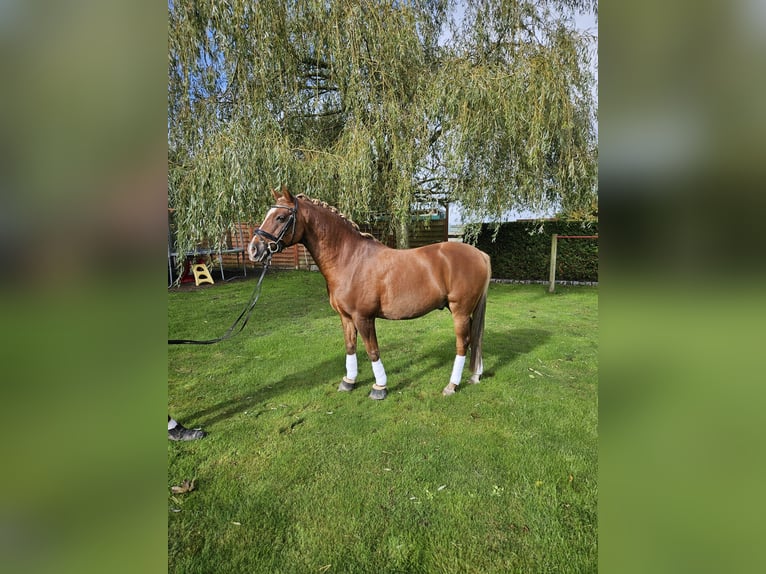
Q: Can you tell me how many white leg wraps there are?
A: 4